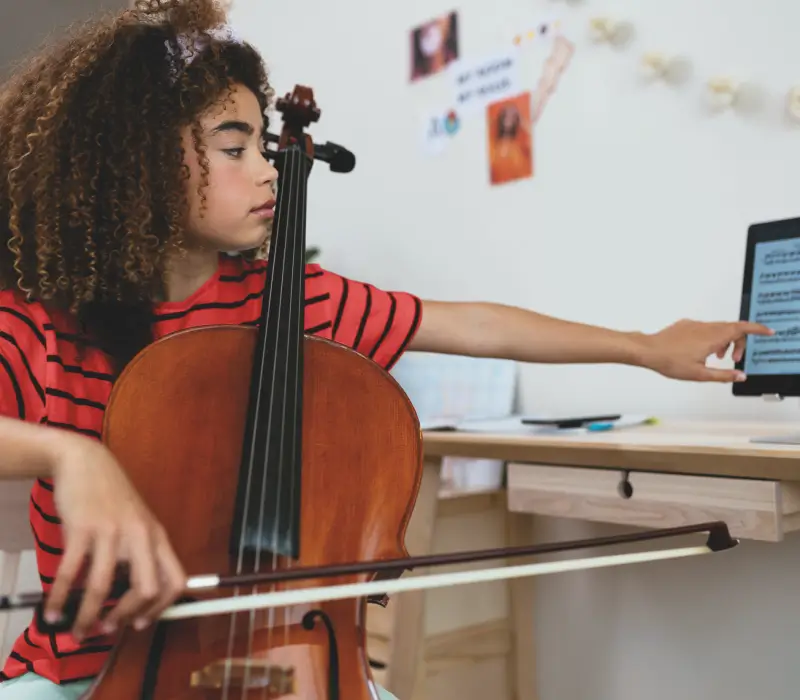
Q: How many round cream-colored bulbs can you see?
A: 4